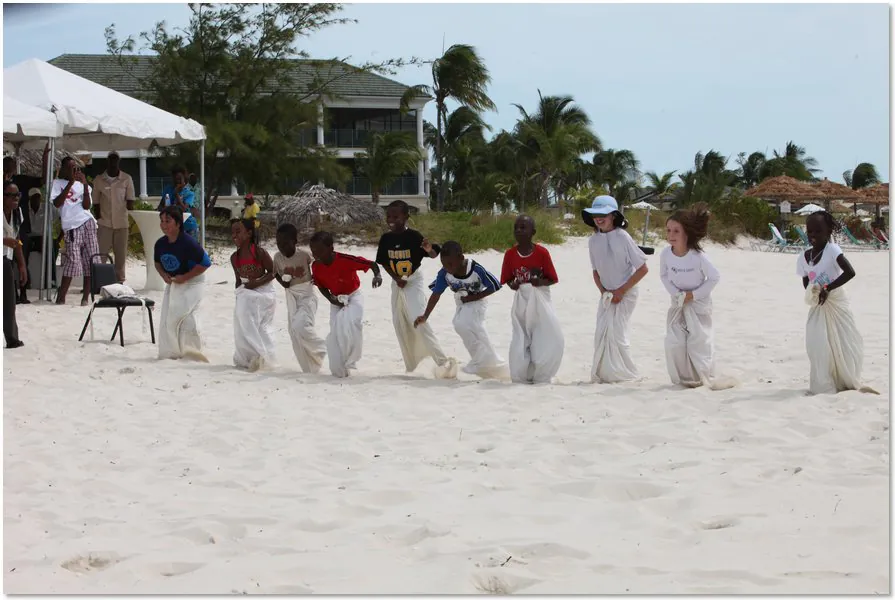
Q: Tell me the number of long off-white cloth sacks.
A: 10